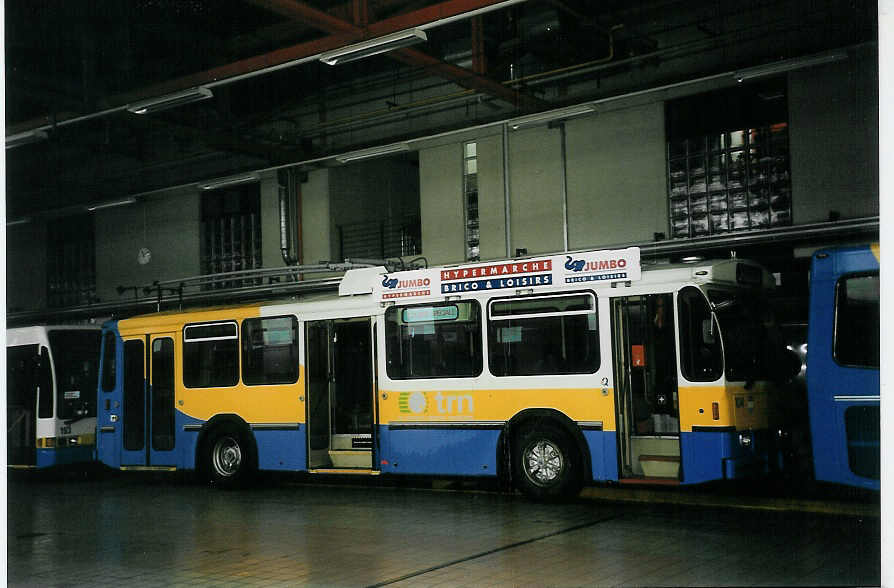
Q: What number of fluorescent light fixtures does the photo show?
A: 9